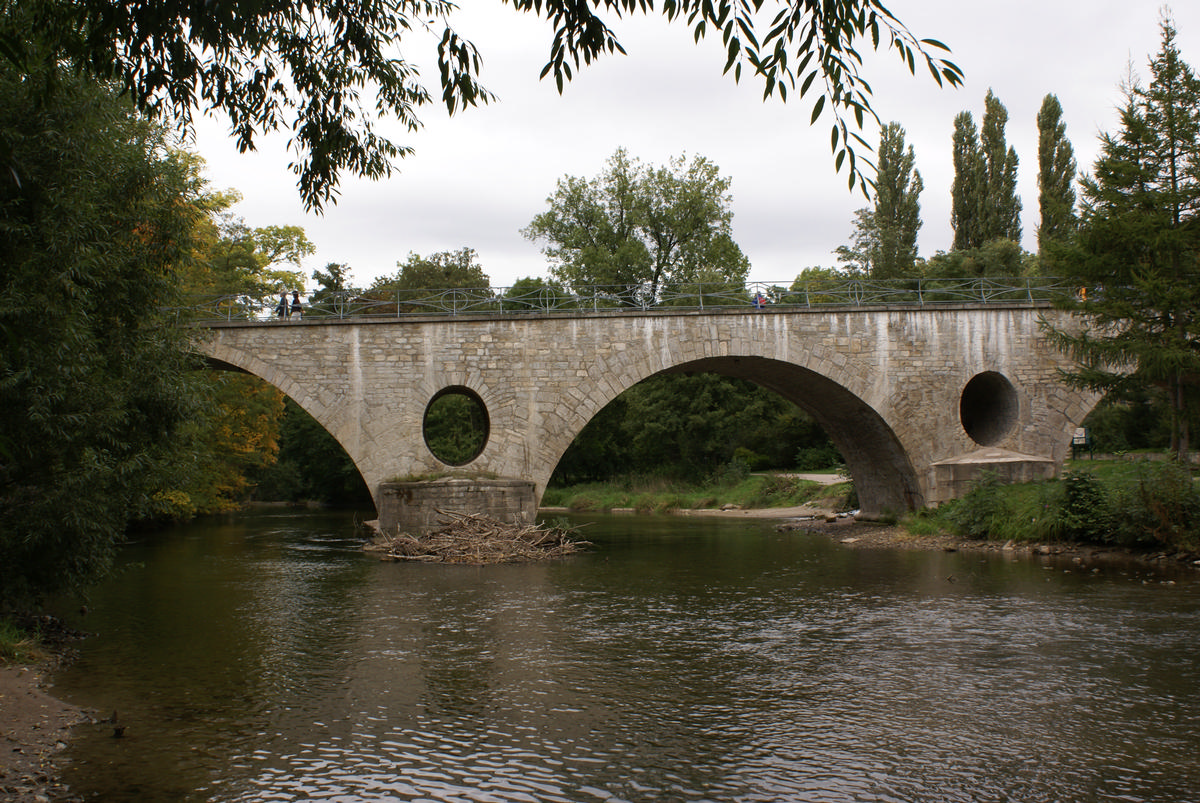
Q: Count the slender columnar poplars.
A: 4